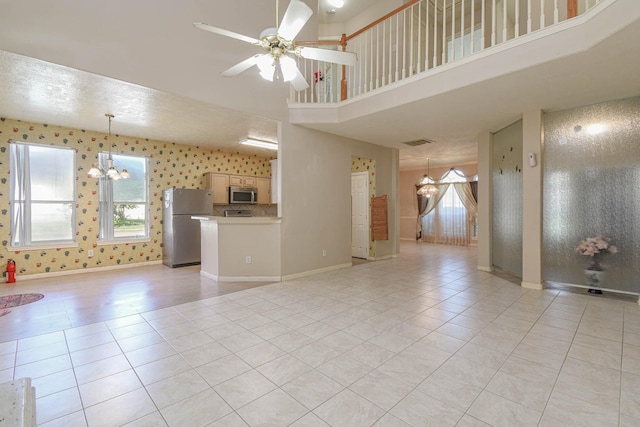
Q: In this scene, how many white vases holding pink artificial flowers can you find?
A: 1